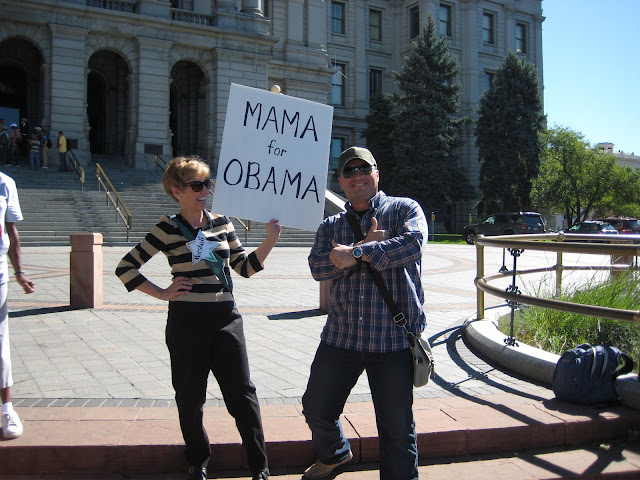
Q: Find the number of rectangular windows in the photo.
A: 10